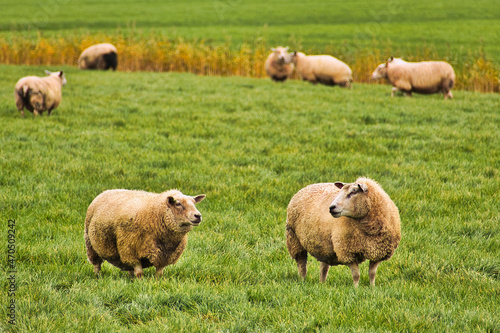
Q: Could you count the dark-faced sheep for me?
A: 0